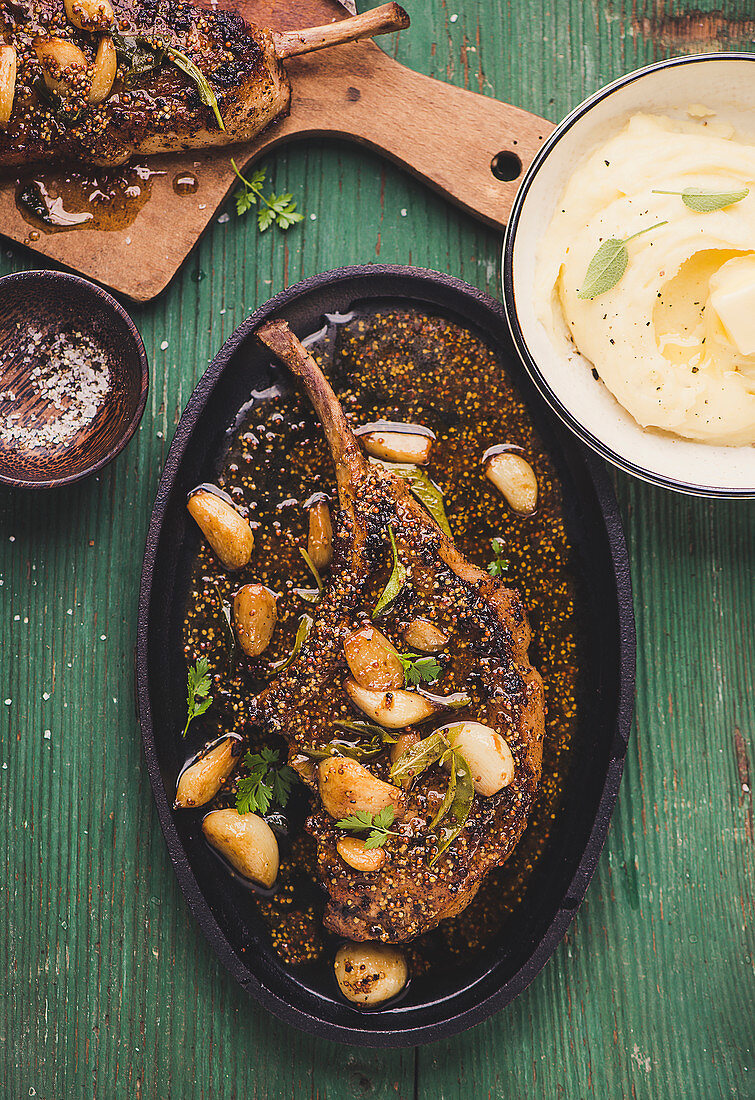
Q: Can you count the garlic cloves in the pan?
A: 15